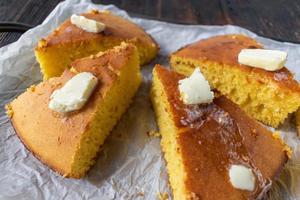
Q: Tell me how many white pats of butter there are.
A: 5